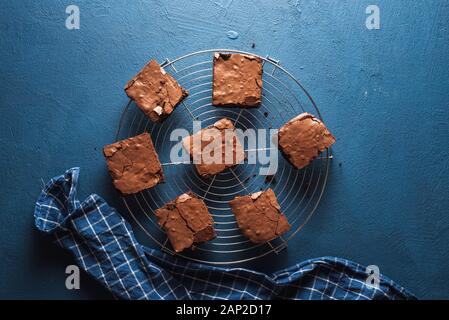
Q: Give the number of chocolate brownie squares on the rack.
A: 7